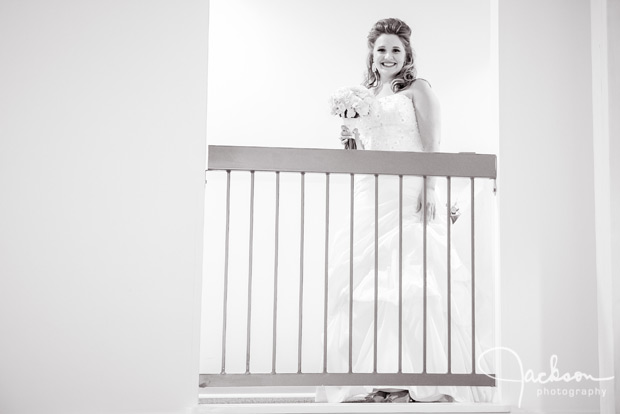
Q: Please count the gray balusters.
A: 11